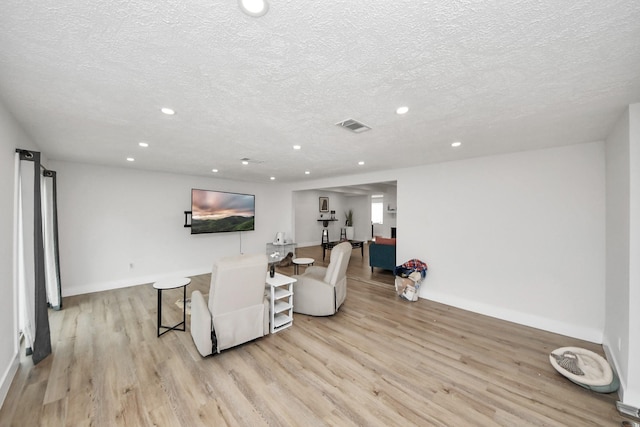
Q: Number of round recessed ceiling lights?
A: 12